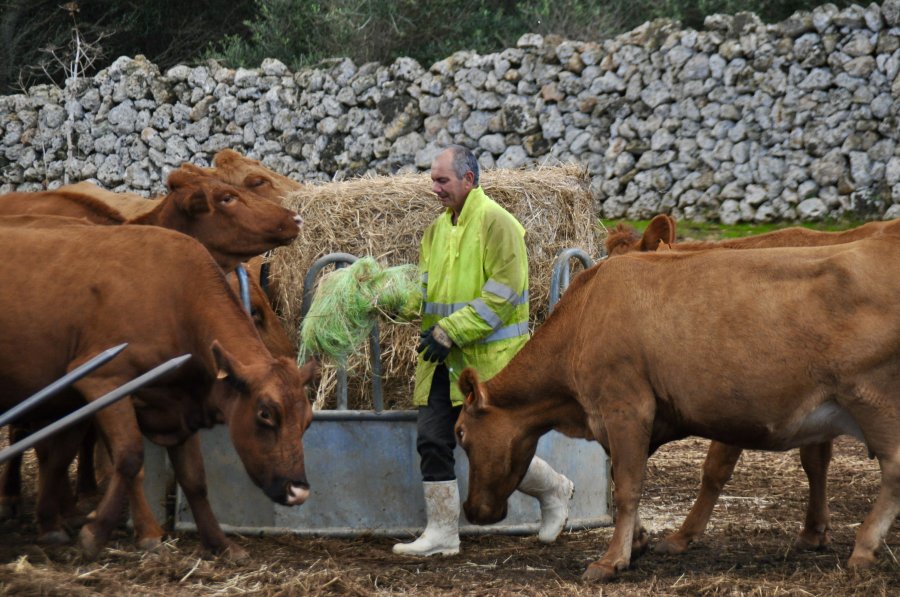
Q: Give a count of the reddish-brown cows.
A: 6